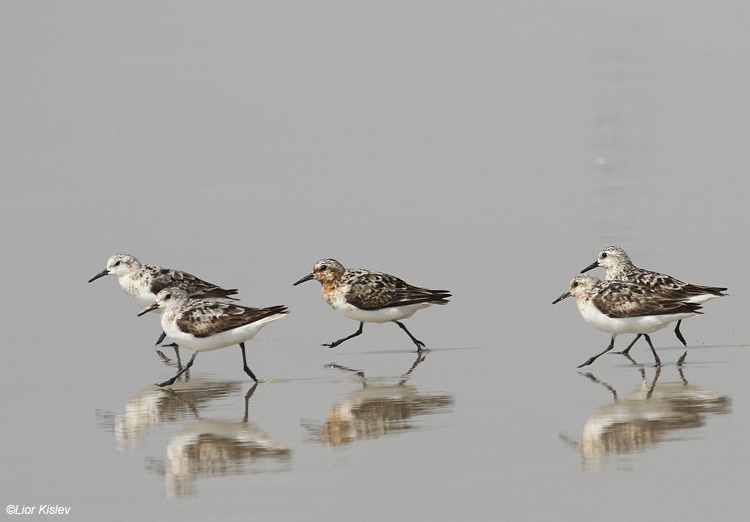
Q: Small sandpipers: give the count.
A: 5